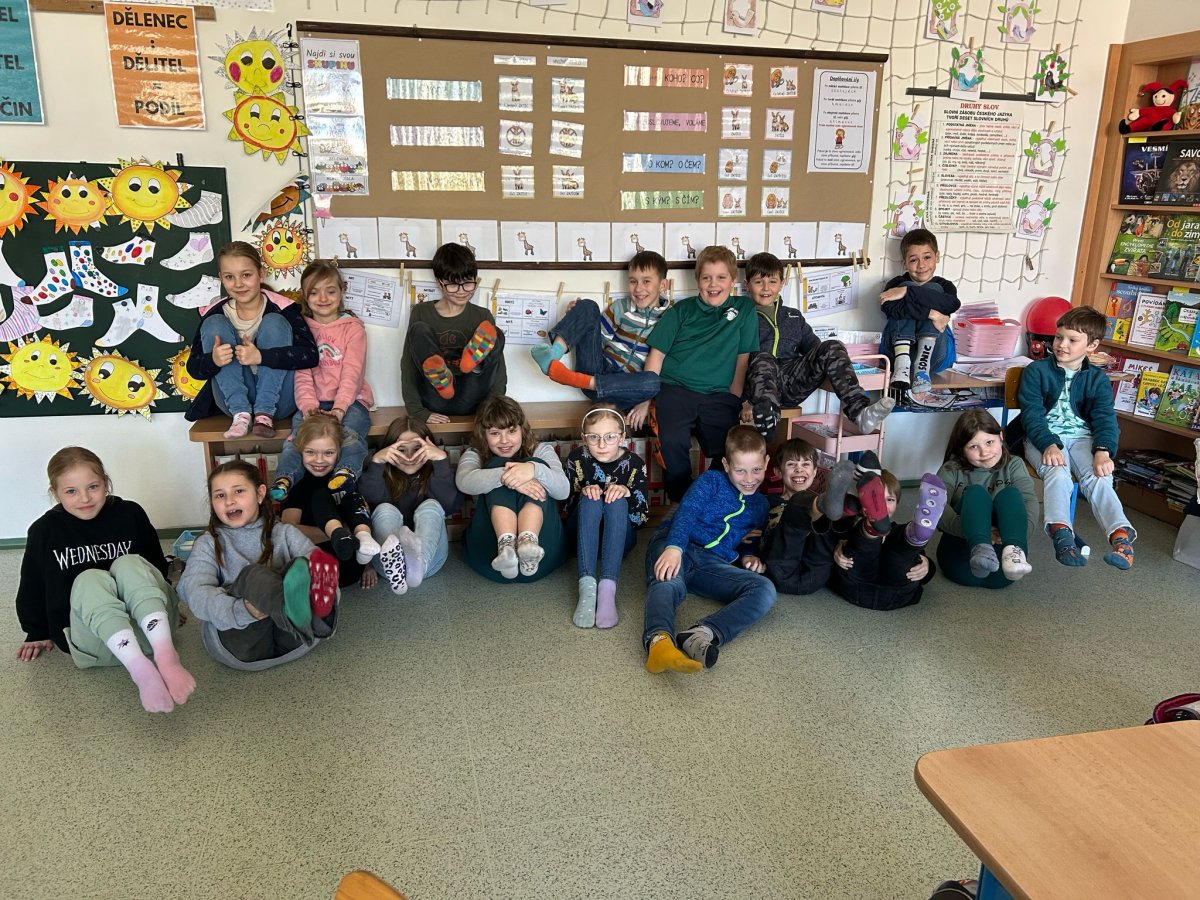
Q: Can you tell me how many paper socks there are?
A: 12